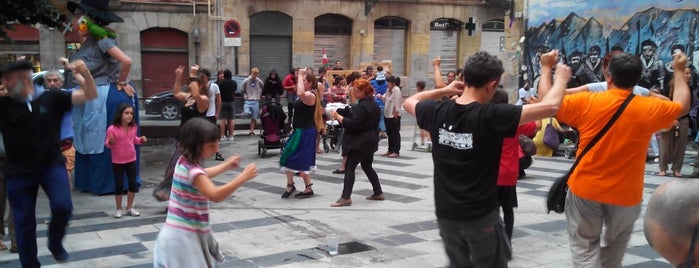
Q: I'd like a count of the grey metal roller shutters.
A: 5